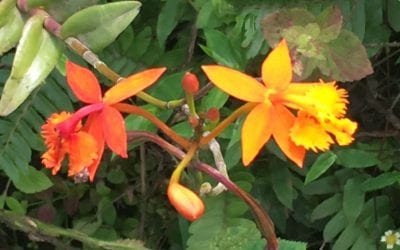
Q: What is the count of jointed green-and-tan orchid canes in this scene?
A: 1